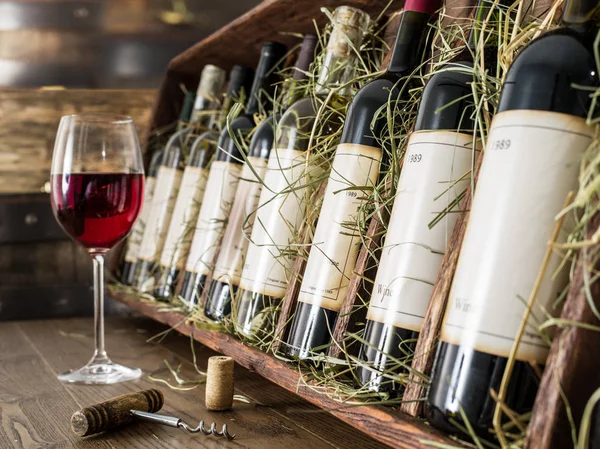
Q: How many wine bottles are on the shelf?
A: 9